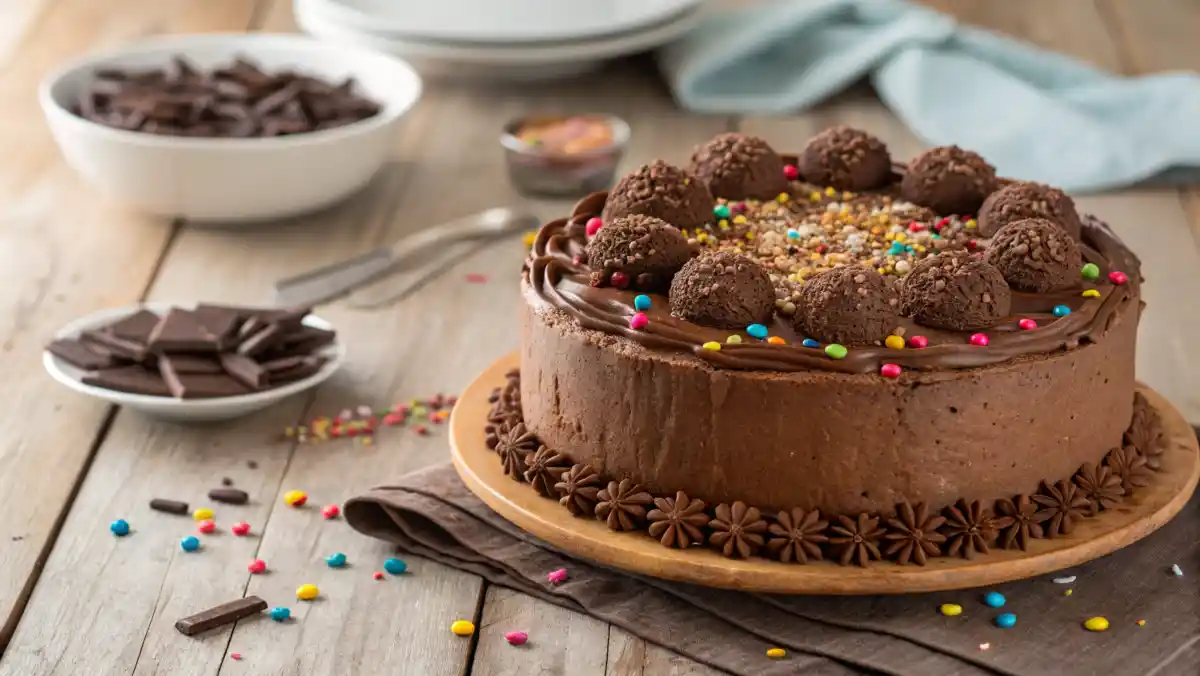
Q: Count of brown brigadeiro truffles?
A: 10